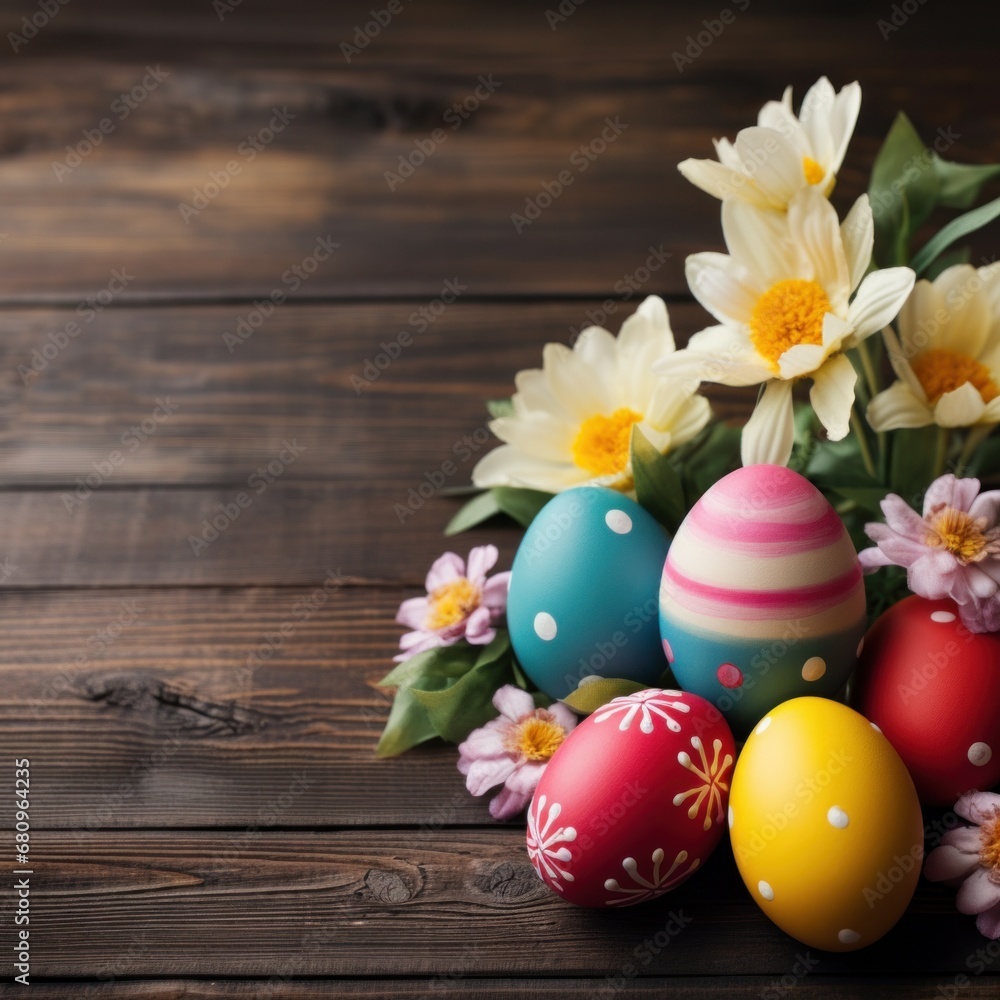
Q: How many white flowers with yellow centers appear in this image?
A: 4